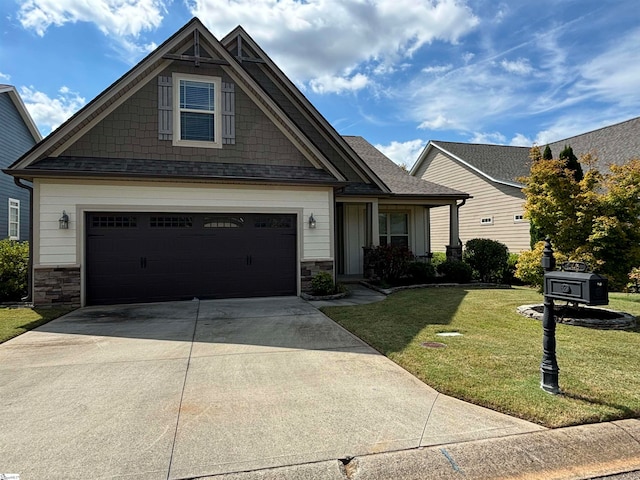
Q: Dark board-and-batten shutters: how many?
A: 2